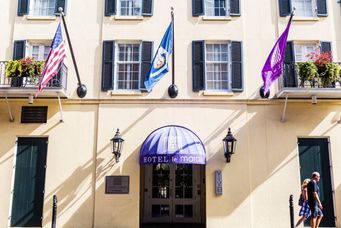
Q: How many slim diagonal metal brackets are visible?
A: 3